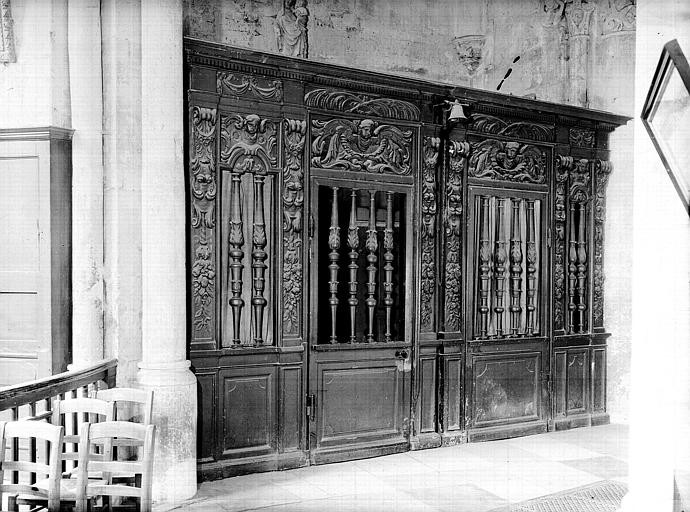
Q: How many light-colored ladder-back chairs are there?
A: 4